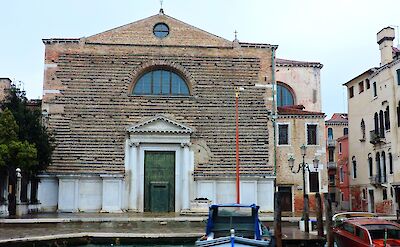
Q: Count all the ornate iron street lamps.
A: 1